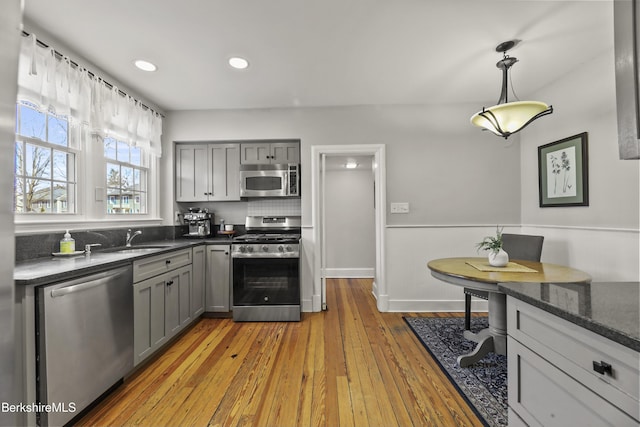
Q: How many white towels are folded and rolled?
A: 0